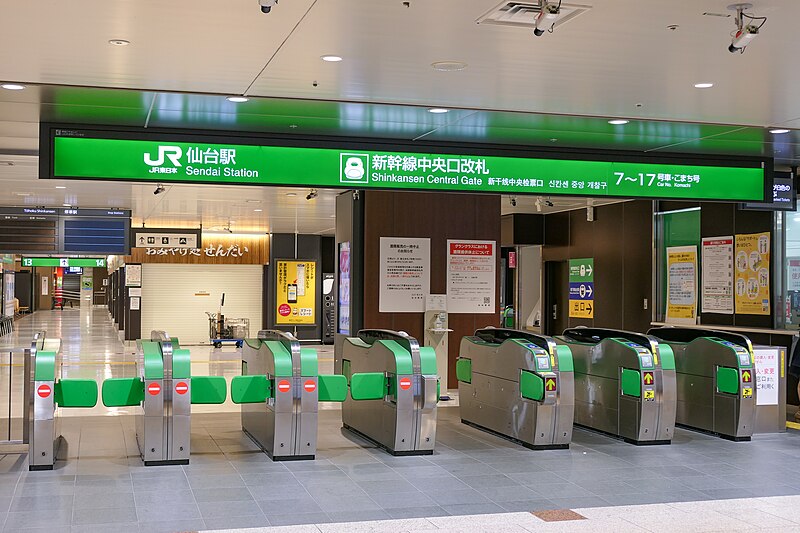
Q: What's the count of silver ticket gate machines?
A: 7